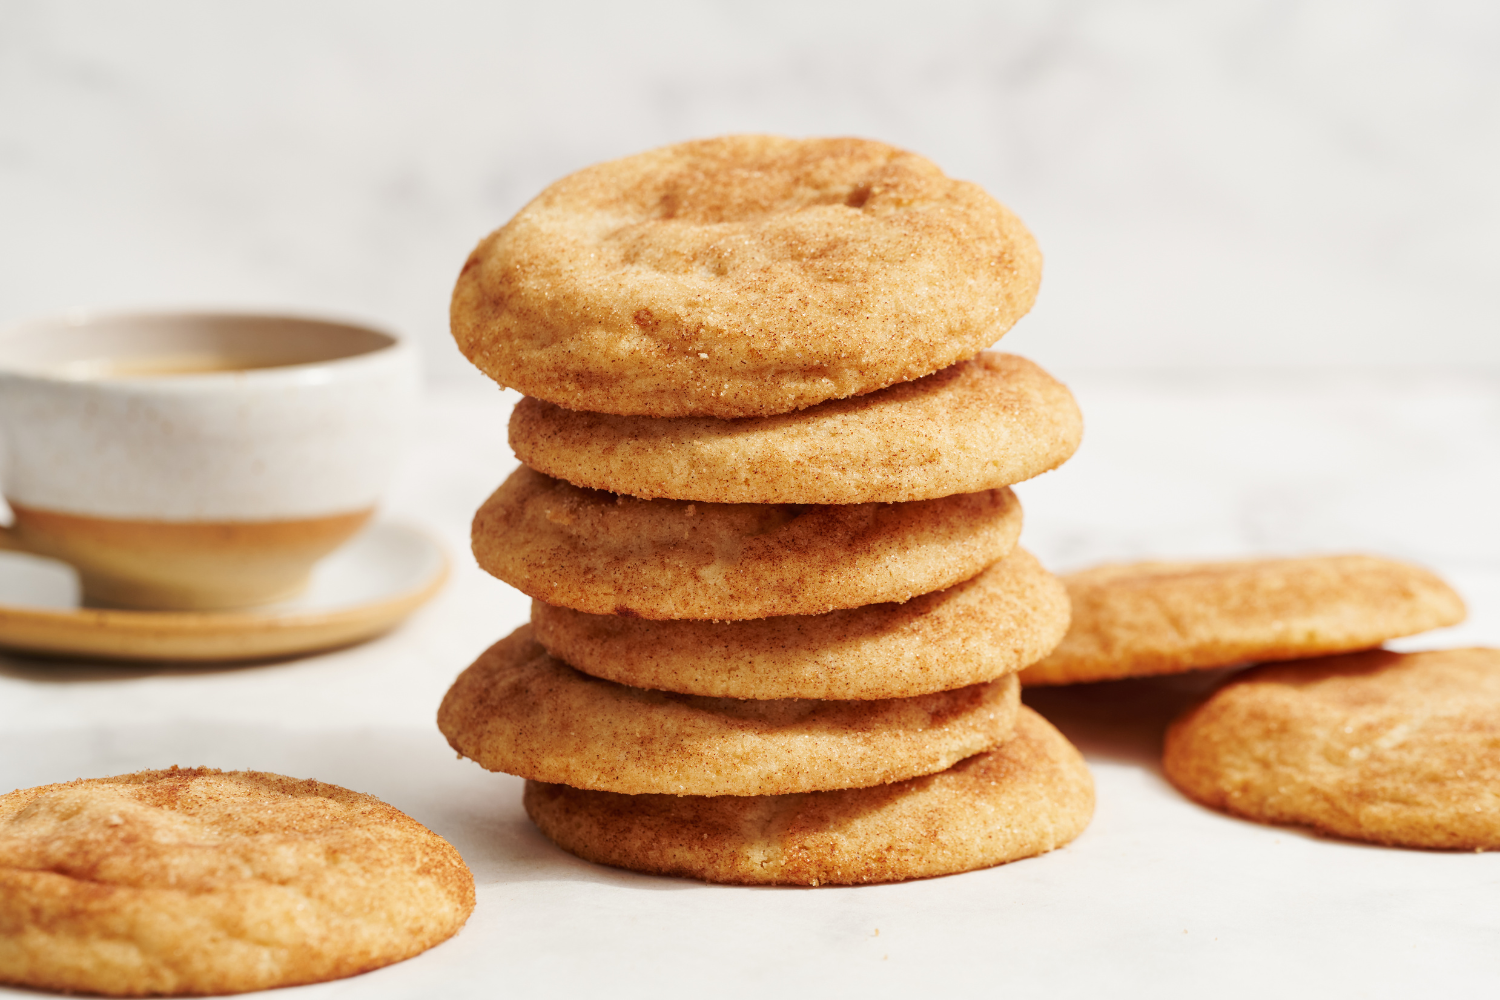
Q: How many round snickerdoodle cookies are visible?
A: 9